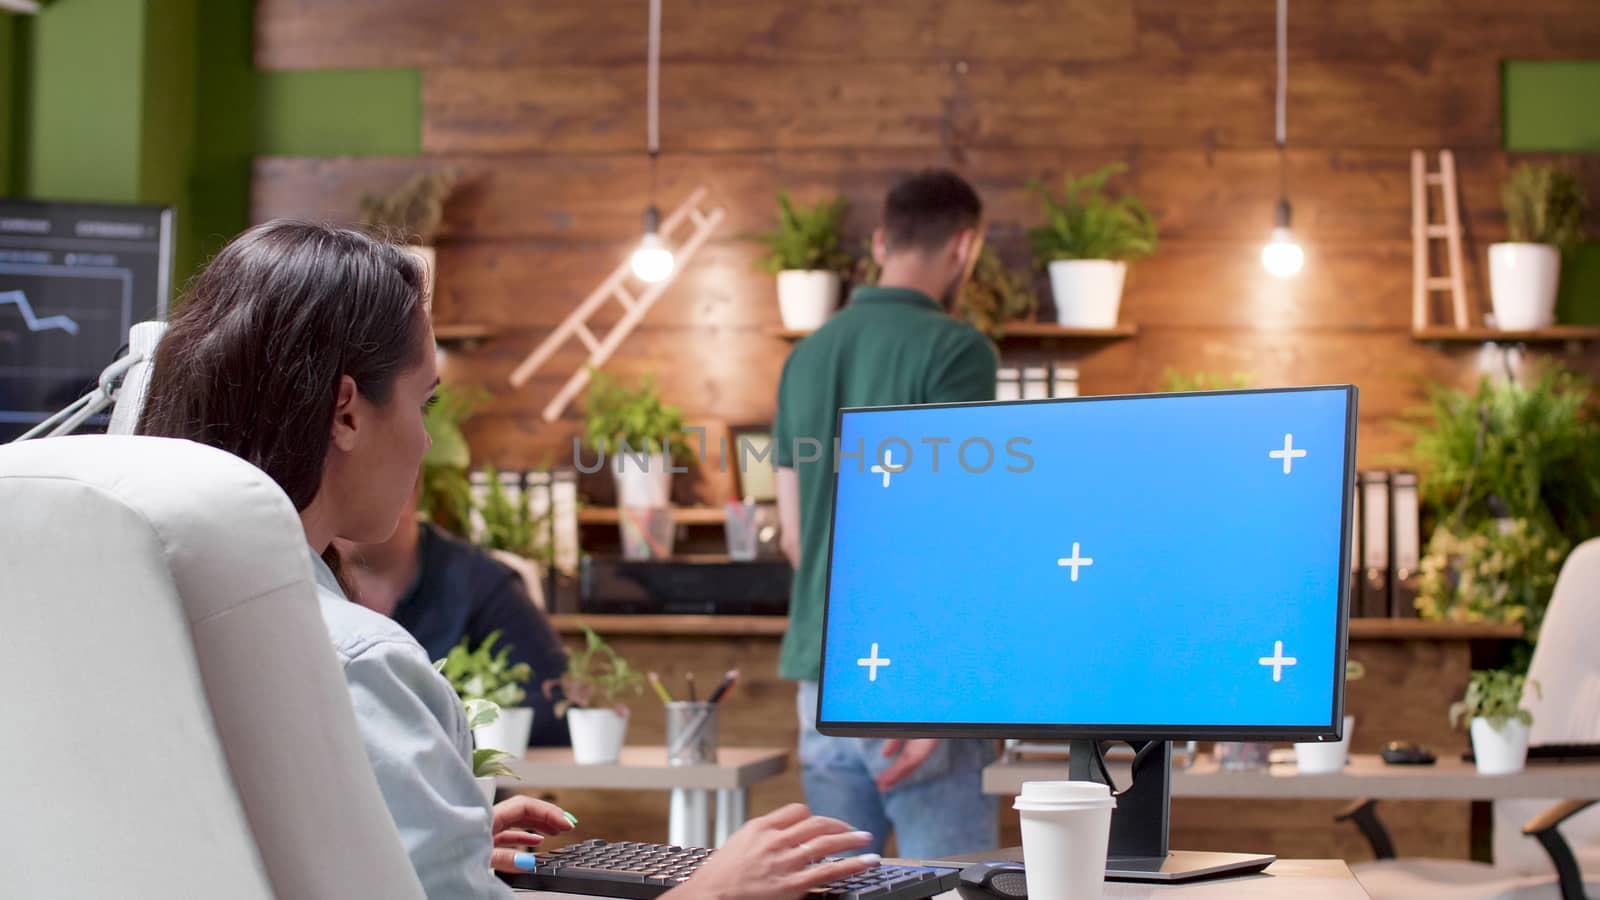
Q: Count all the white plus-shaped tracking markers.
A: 5